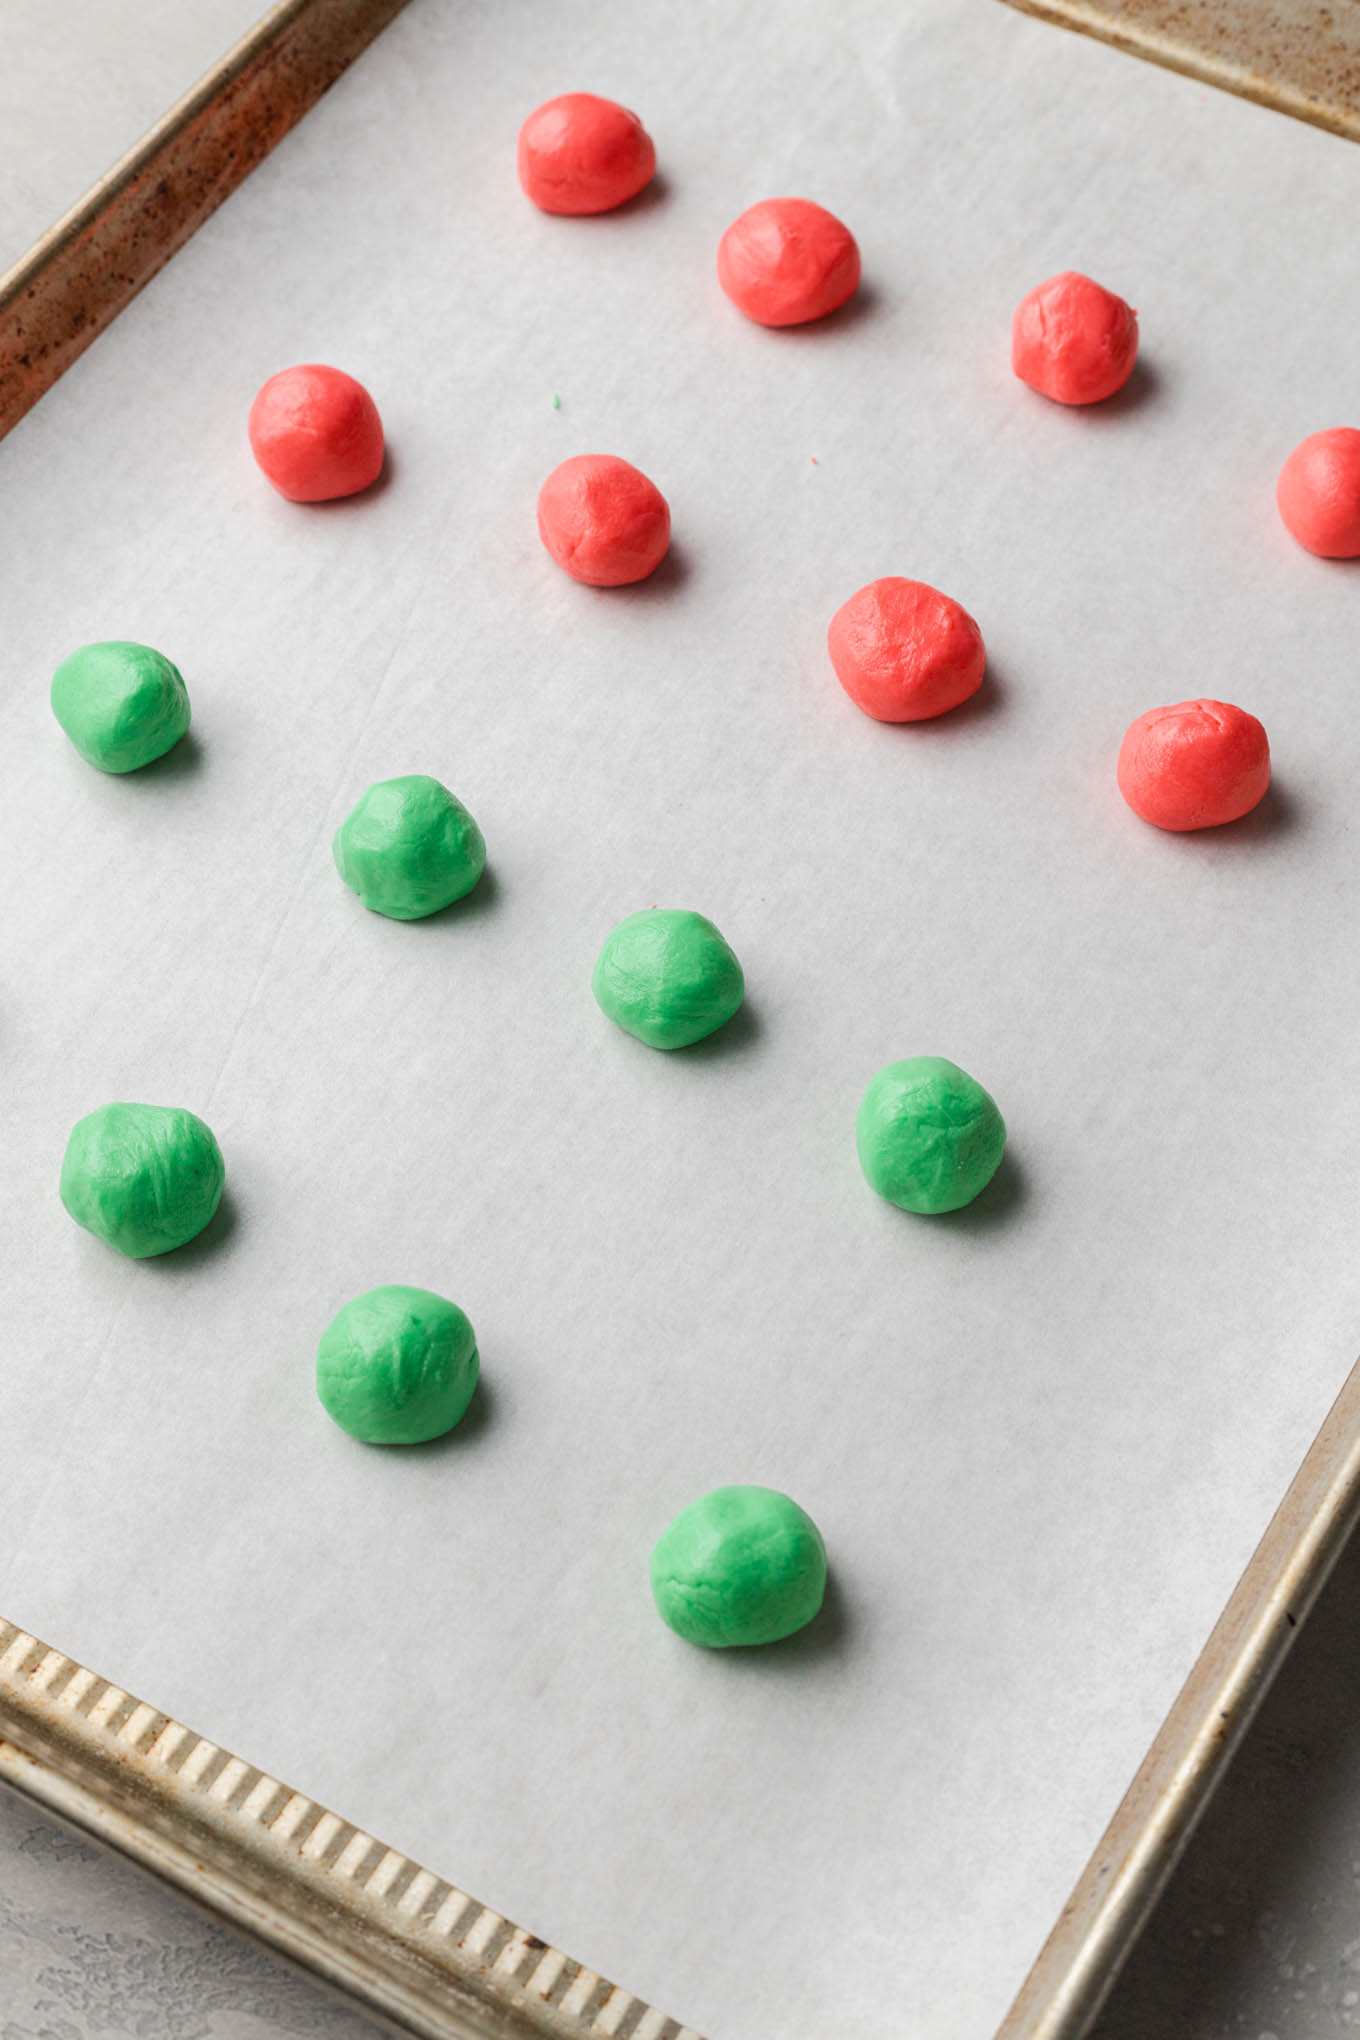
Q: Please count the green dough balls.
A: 7